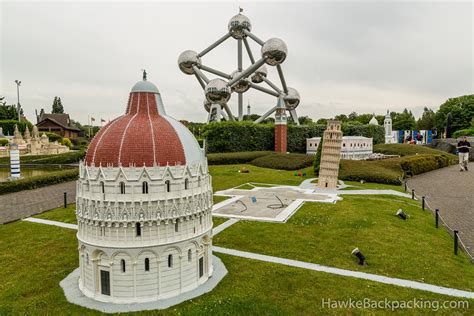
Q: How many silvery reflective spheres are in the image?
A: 8